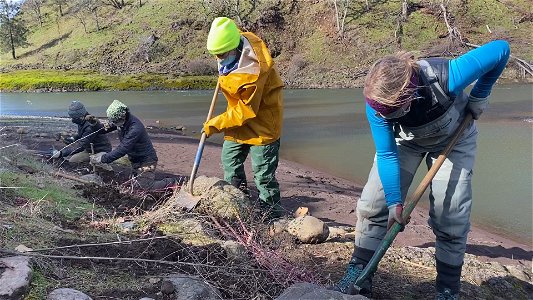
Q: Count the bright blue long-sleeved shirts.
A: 1